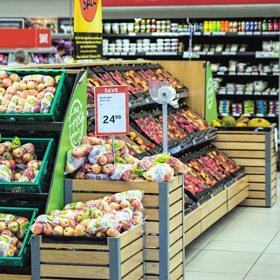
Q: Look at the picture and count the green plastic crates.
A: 3